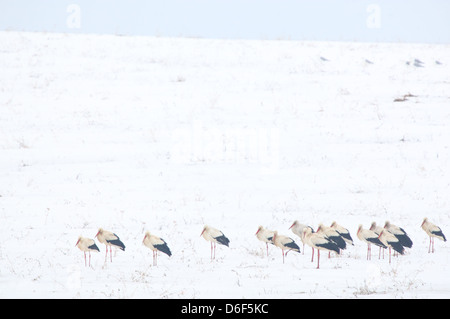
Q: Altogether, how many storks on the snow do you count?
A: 15